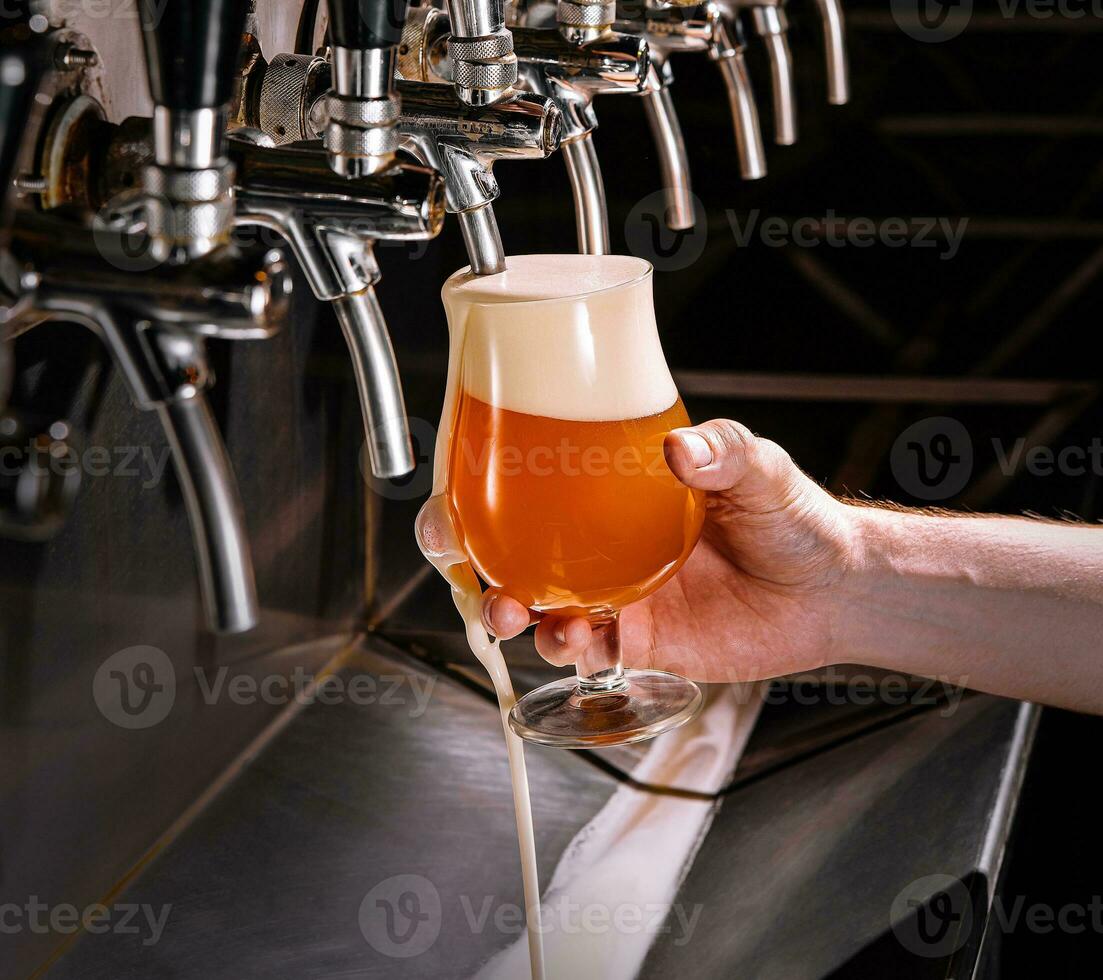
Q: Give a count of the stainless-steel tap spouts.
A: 8